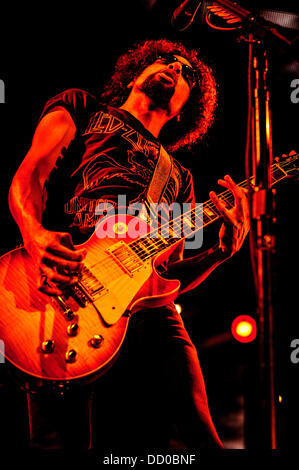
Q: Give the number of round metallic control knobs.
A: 4